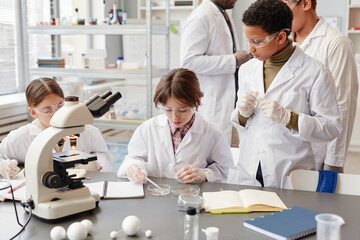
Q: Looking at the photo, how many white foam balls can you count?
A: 6